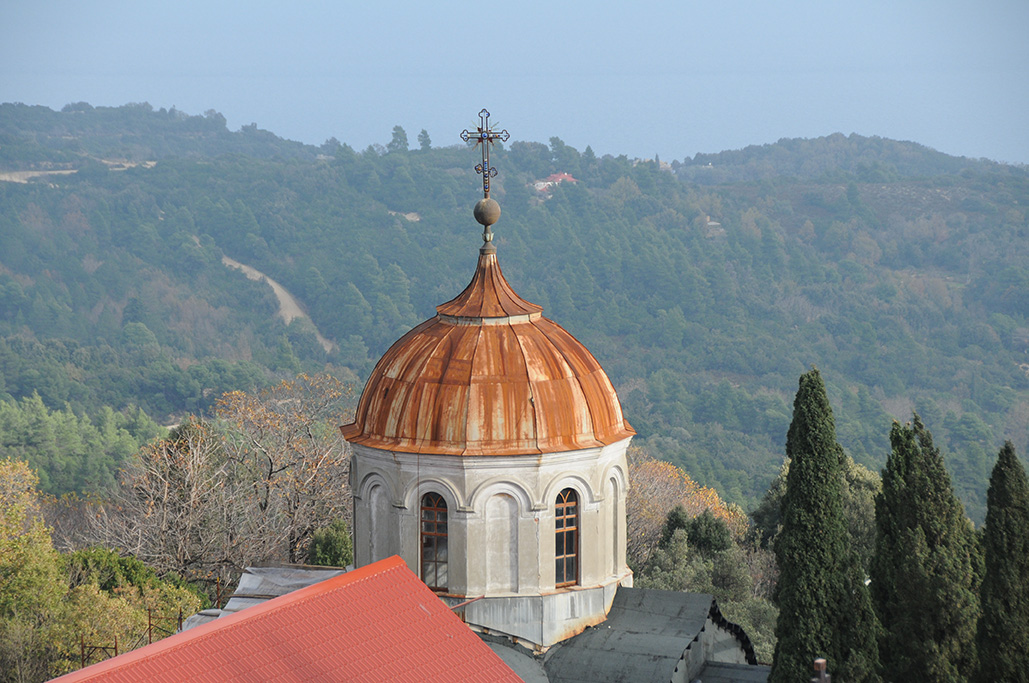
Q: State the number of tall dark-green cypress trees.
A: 3